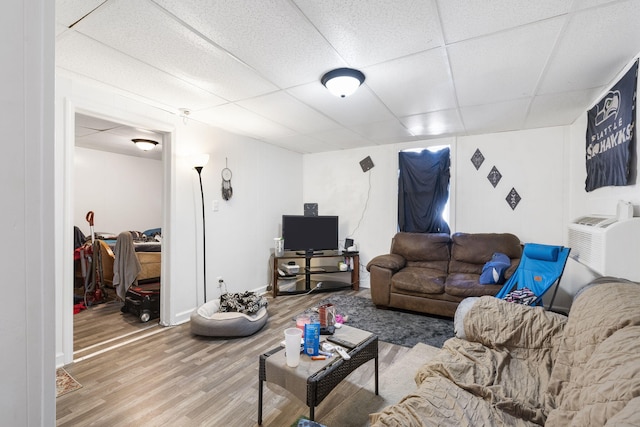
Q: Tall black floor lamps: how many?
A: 1